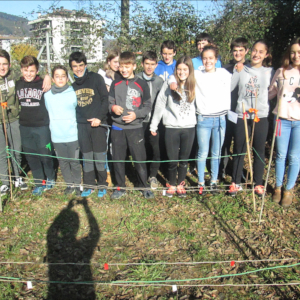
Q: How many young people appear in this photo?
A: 14